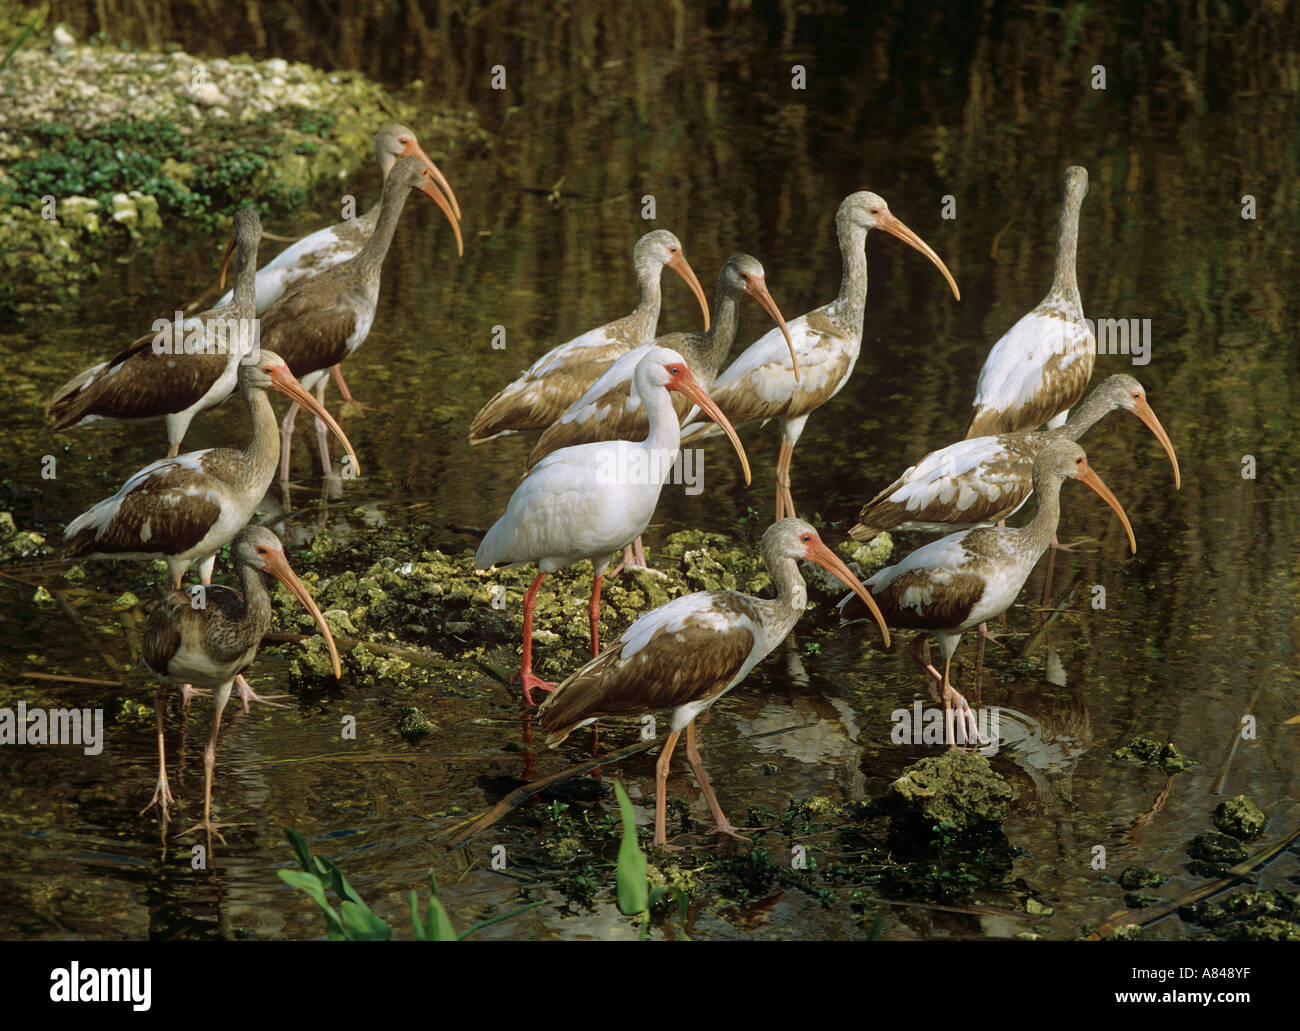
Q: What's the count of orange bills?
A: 12